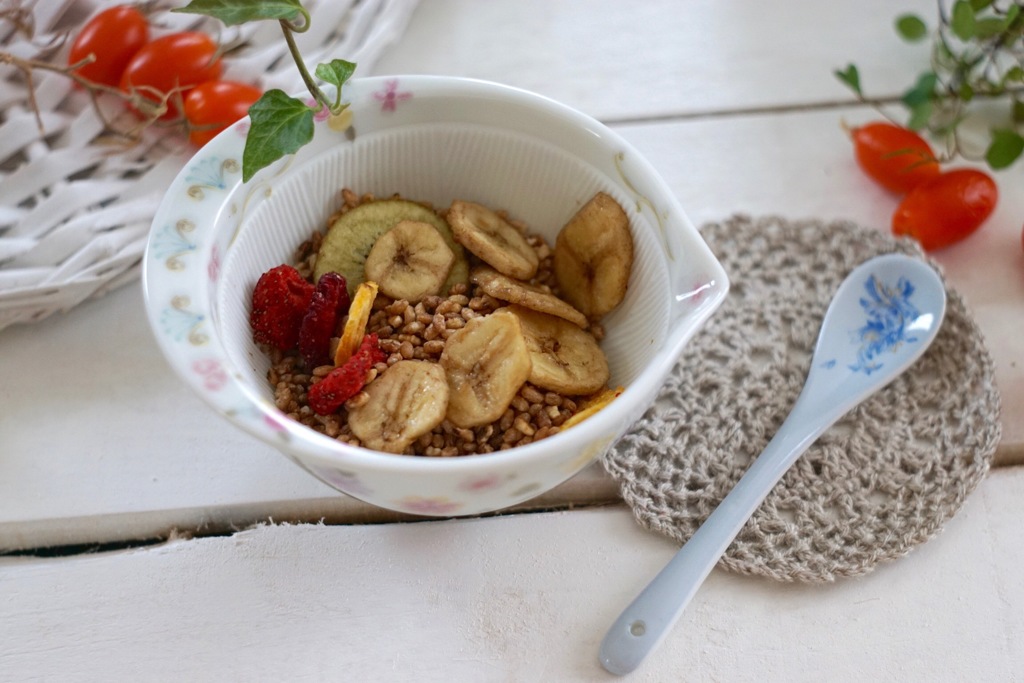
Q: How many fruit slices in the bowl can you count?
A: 13